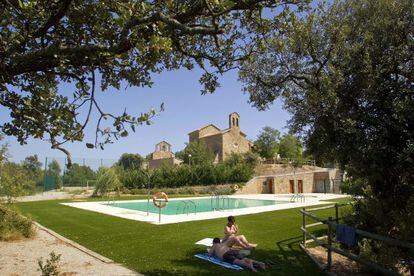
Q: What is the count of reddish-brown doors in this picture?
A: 3